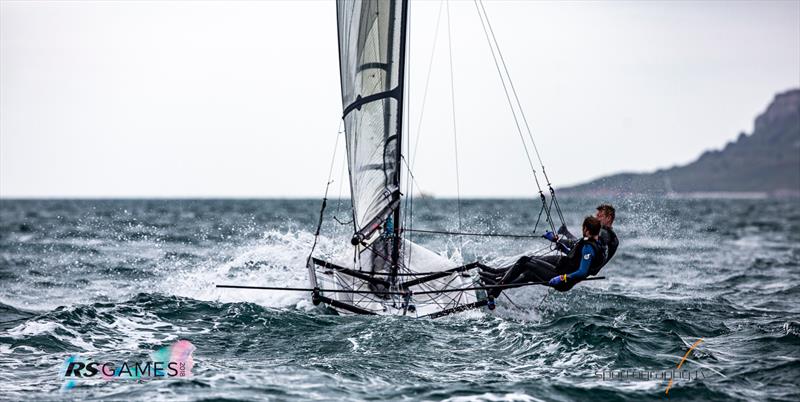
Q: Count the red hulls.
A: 0